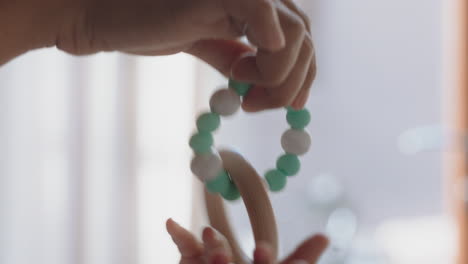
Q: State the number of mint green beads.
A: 8